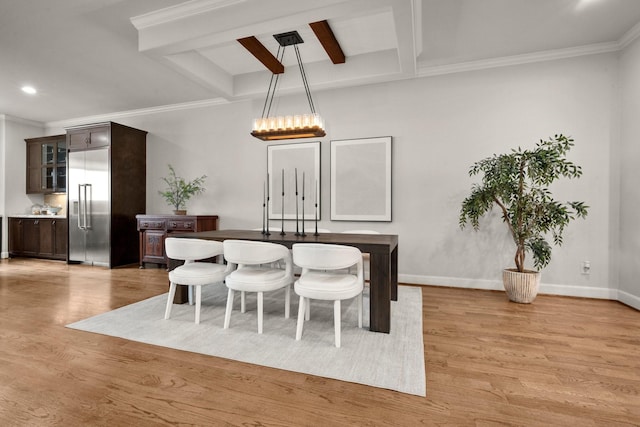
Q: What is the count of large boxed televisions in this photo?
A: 0